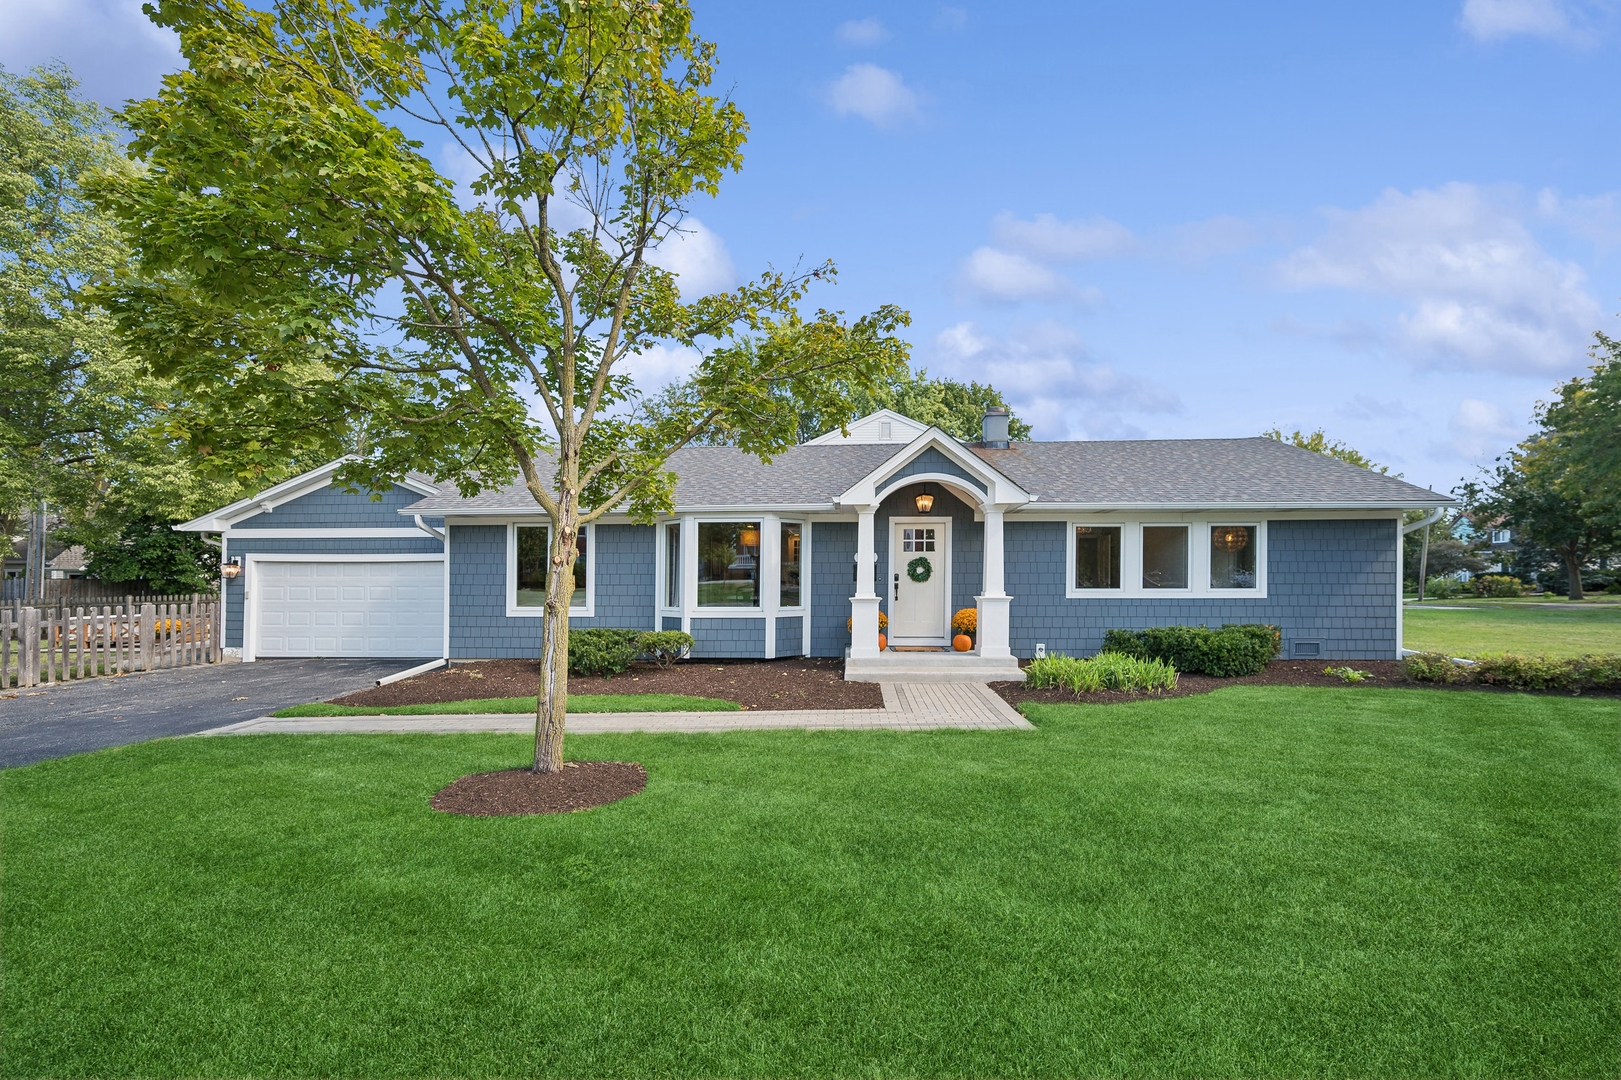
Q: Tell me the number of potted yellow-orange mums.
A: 2